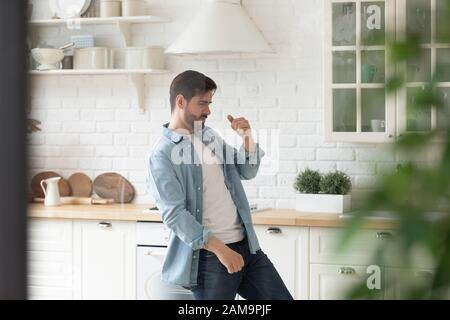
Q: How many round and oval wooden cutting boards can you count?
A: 3